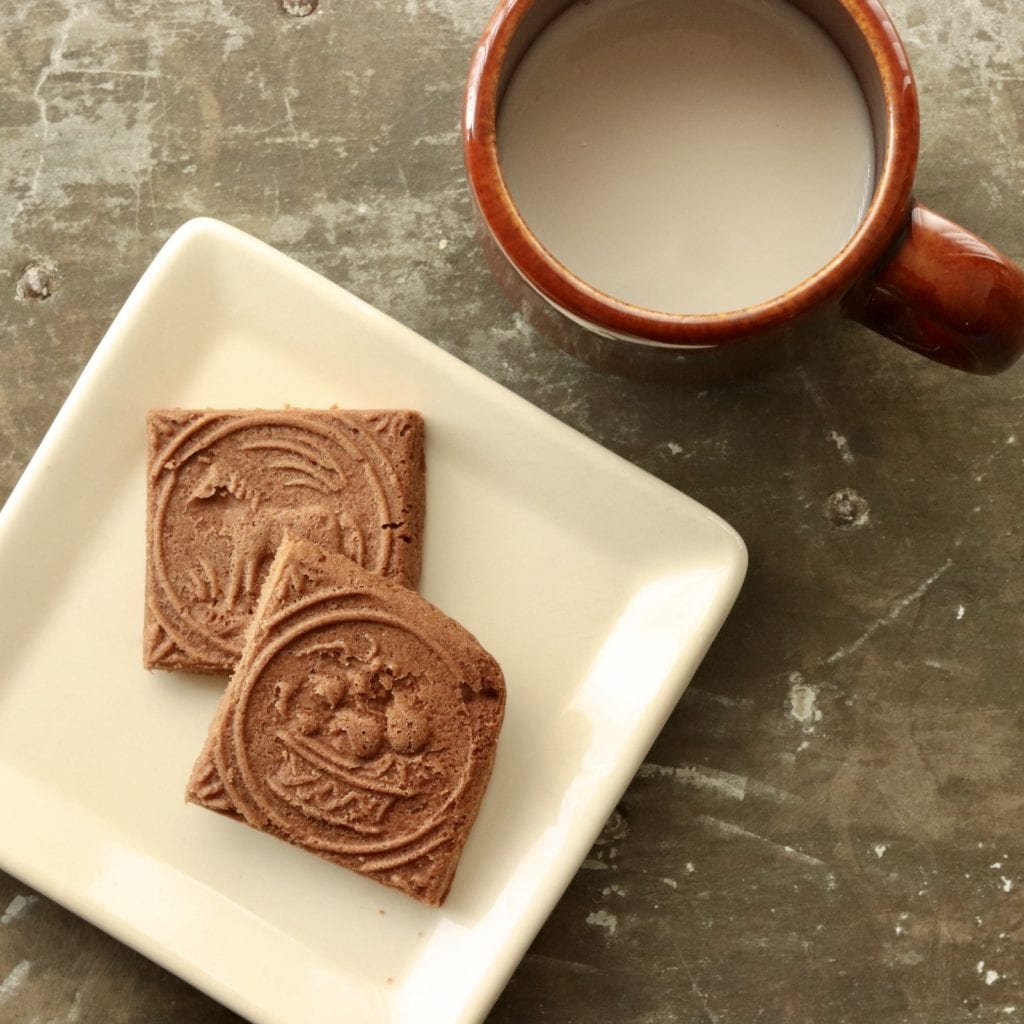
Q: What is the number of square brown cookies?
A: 2